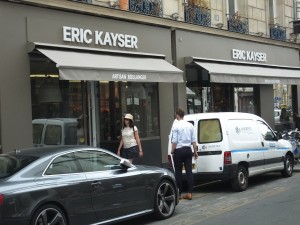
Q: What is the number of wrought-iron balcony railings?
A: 4